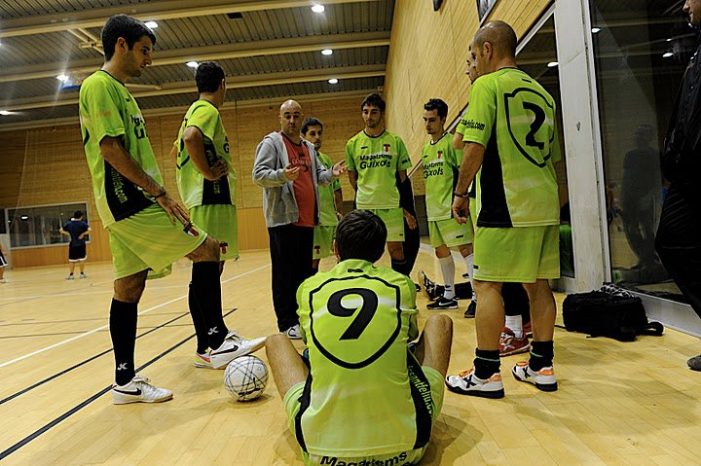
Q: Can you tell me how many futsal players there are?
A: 8